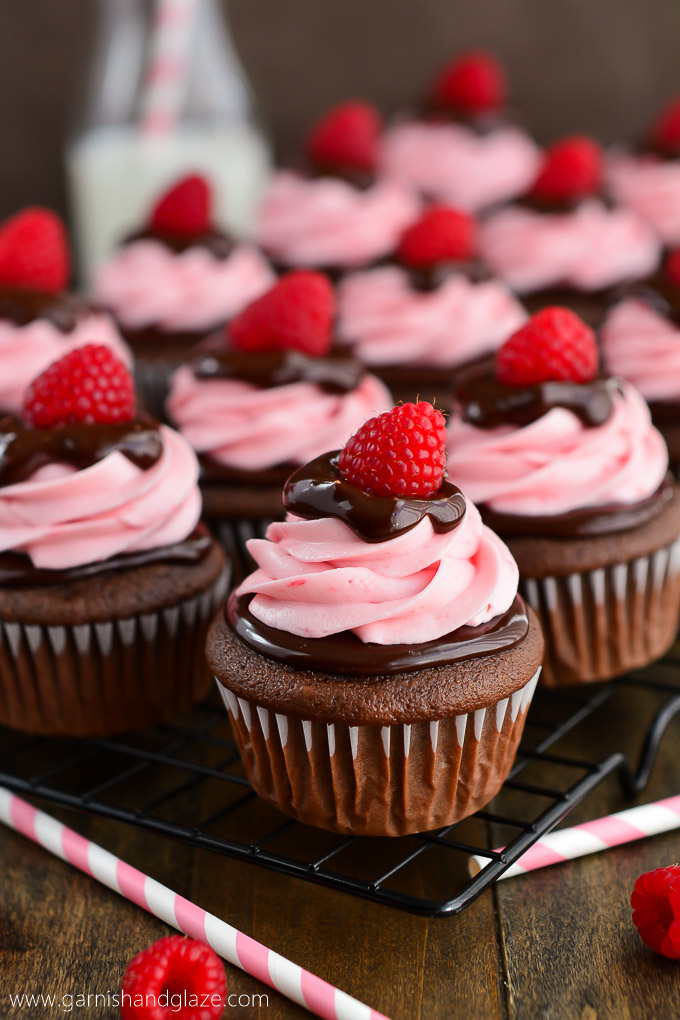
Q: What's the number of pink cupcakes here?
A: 12